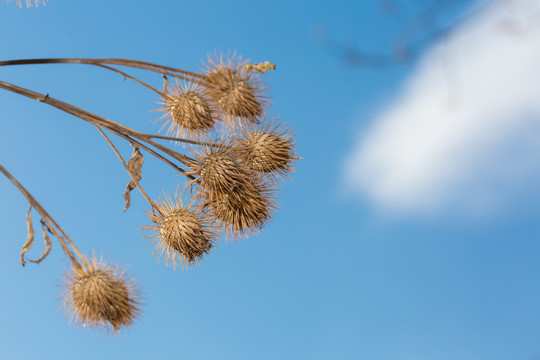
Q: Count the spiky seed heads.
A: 7